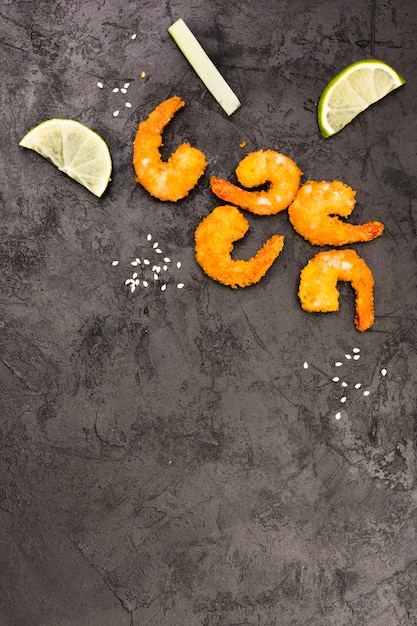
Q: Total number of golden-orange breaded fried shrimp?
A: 5